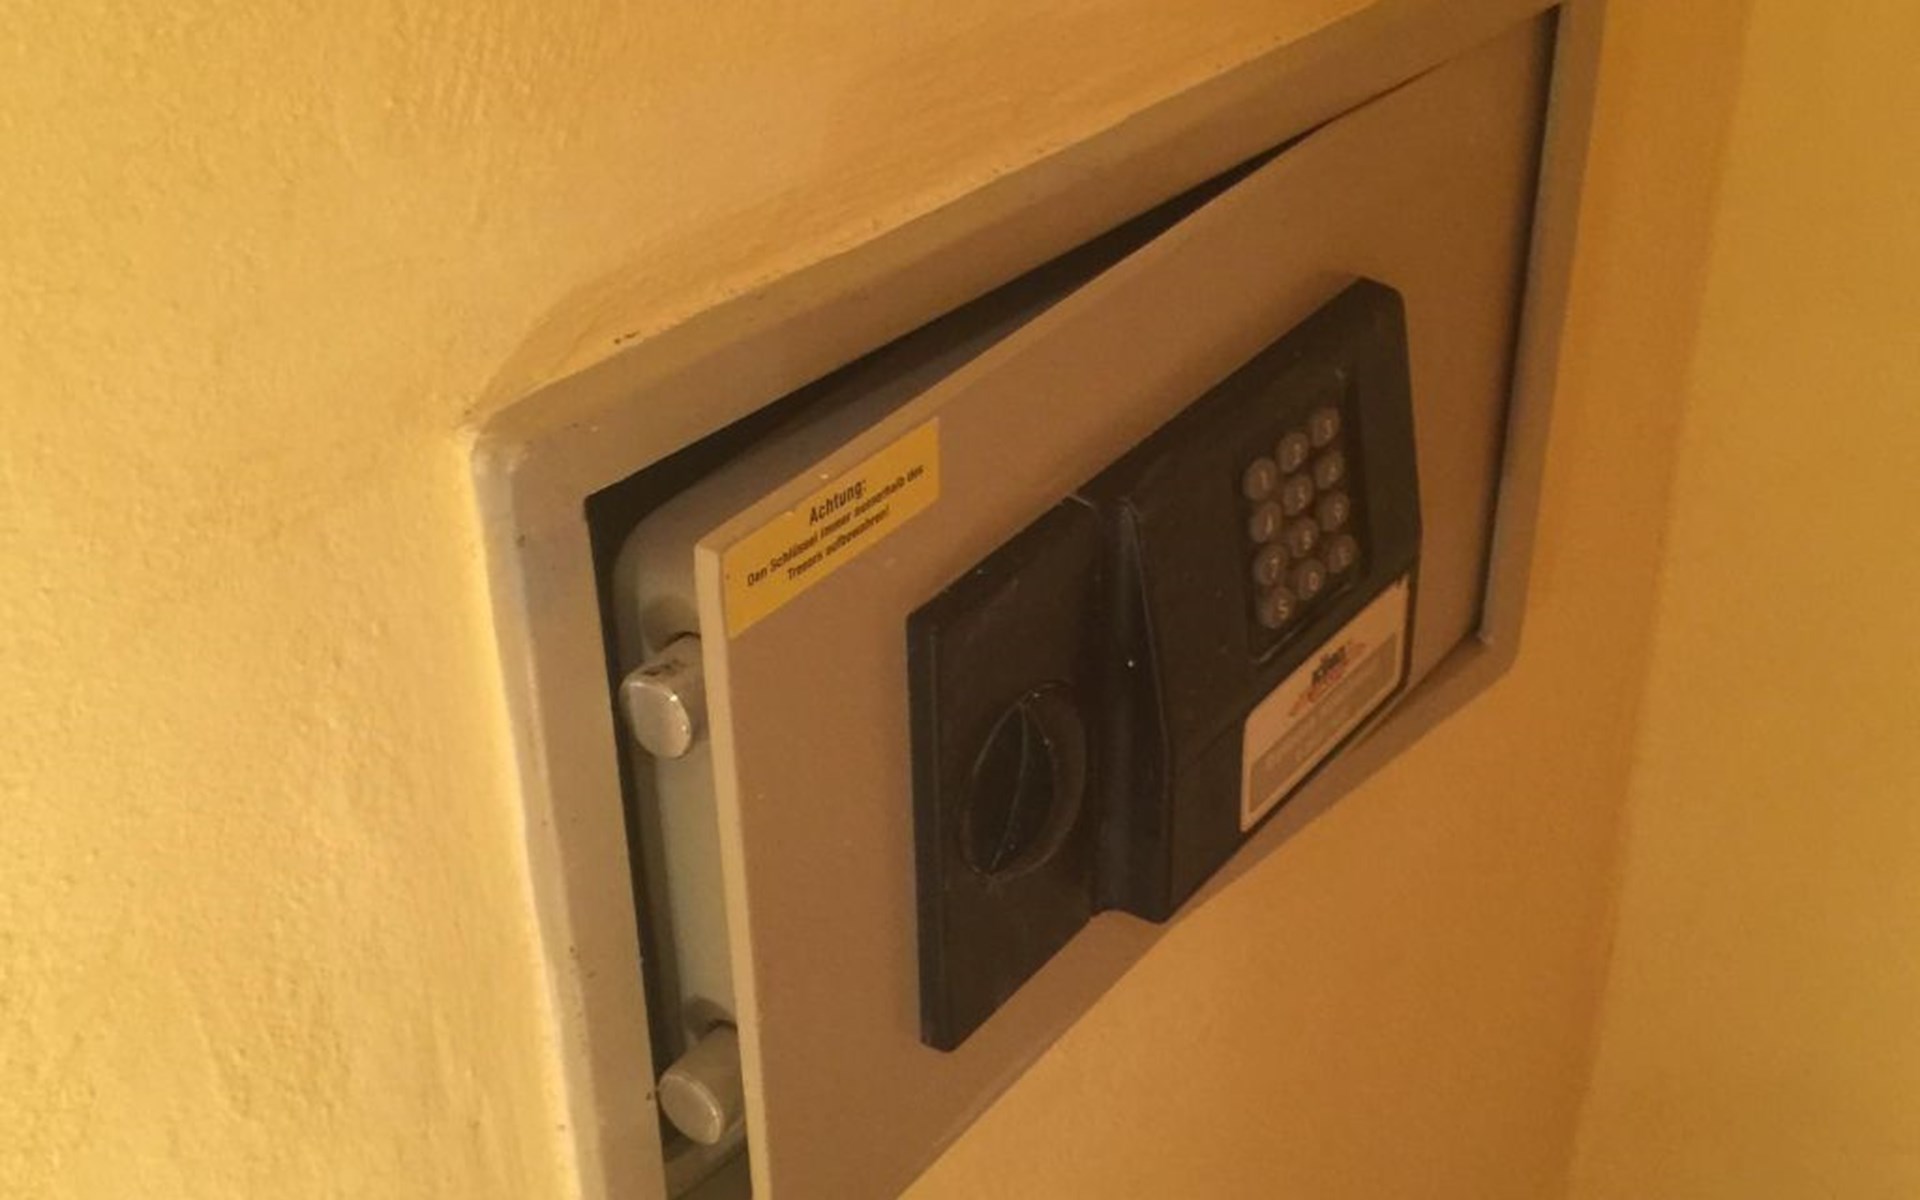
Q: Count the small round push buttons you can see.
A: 12